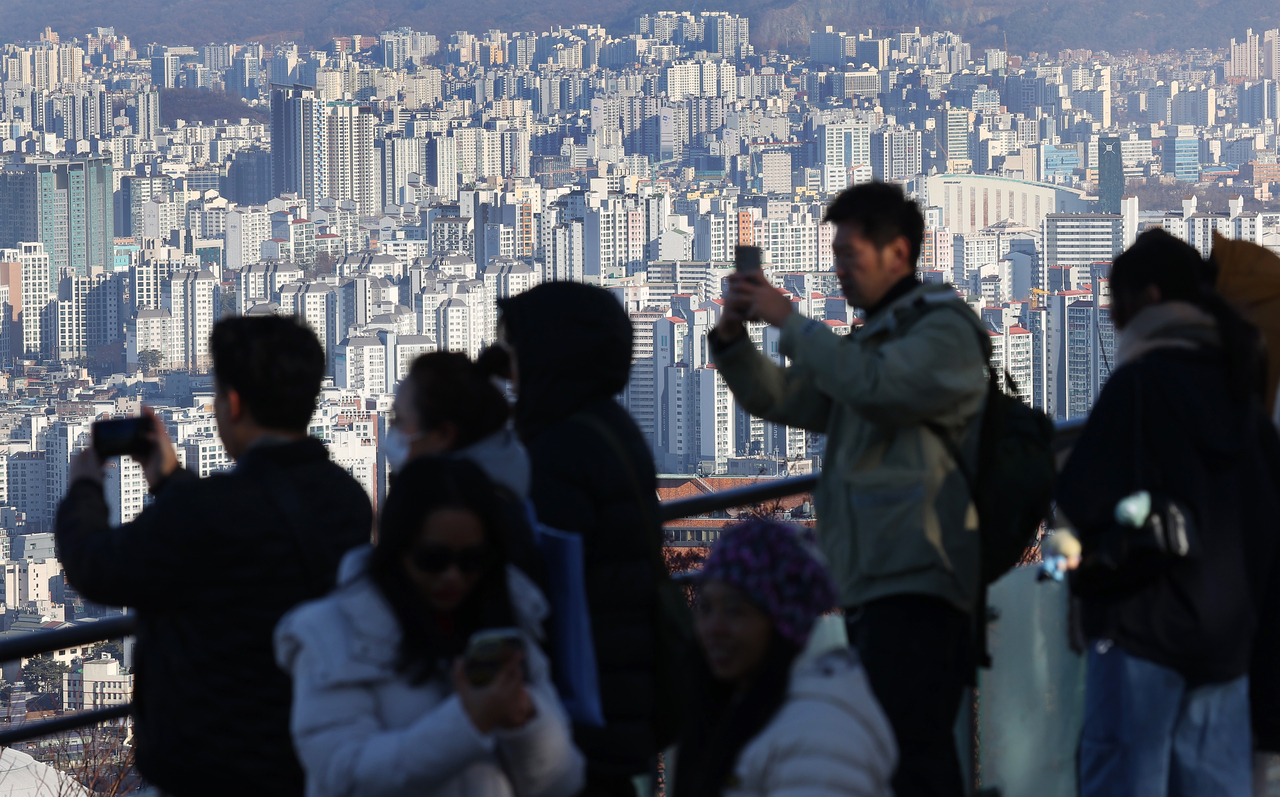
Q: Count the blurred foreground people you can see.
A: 8